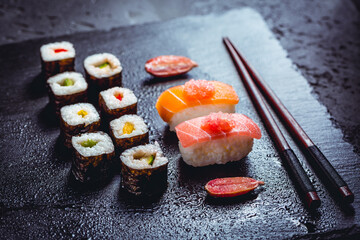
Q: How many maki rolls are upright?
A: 8